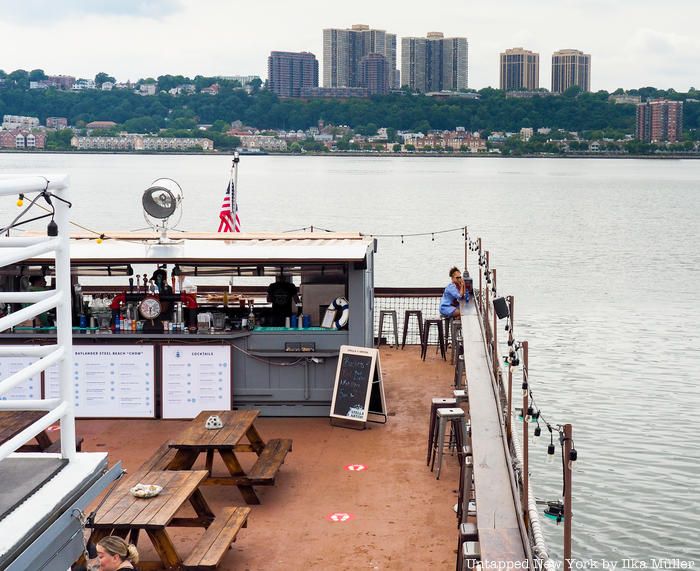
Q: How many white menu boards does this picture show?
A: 3